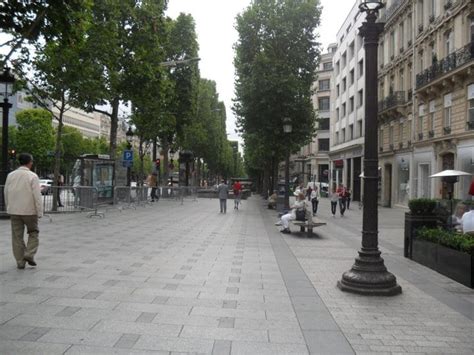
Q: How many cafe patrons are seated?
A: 2